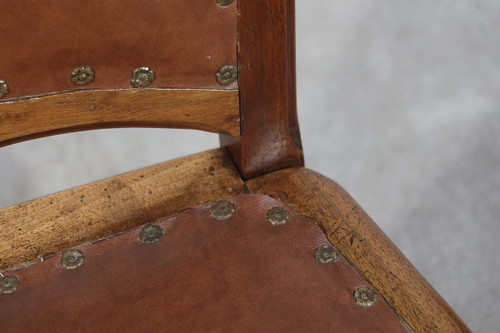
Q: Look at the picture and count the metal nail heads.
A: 12